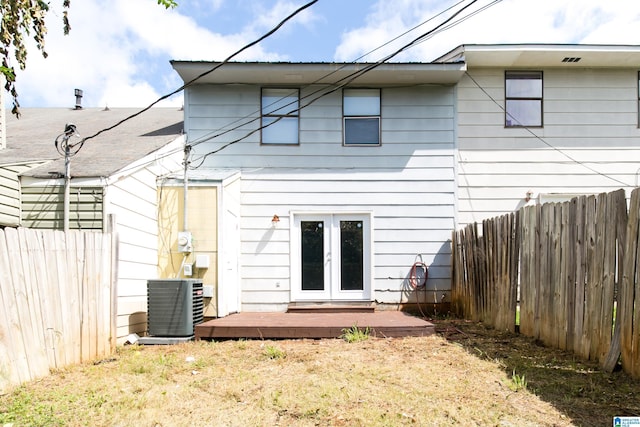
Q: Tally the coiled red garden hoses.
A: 1